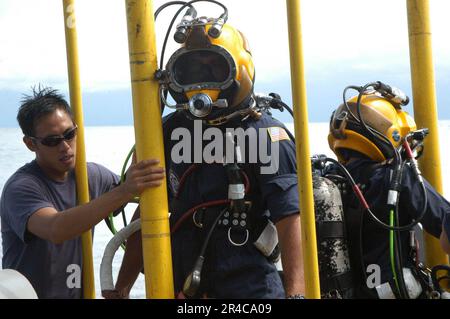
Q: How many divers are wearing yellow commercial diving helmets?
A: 2